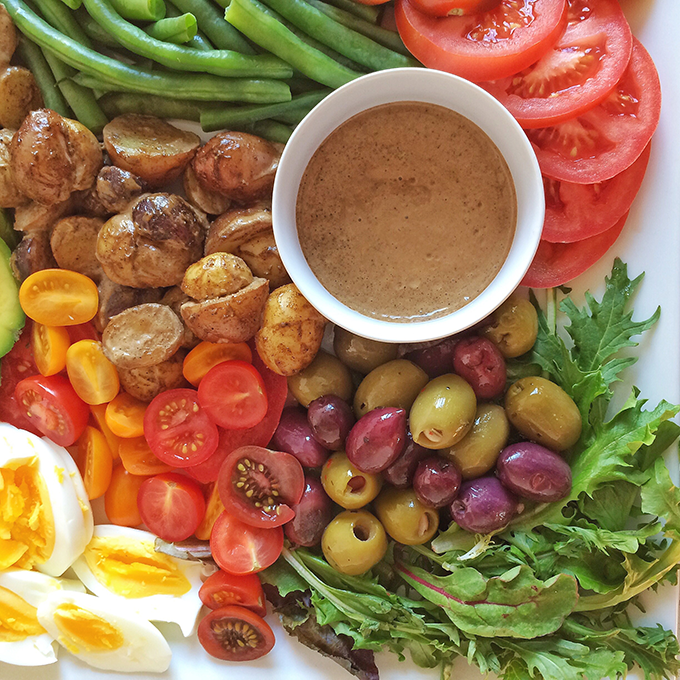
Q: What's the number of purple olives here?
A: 10